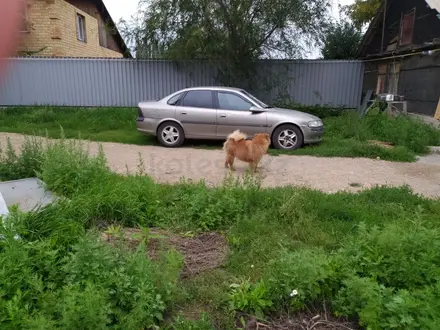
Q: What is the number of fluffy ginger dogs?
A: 1